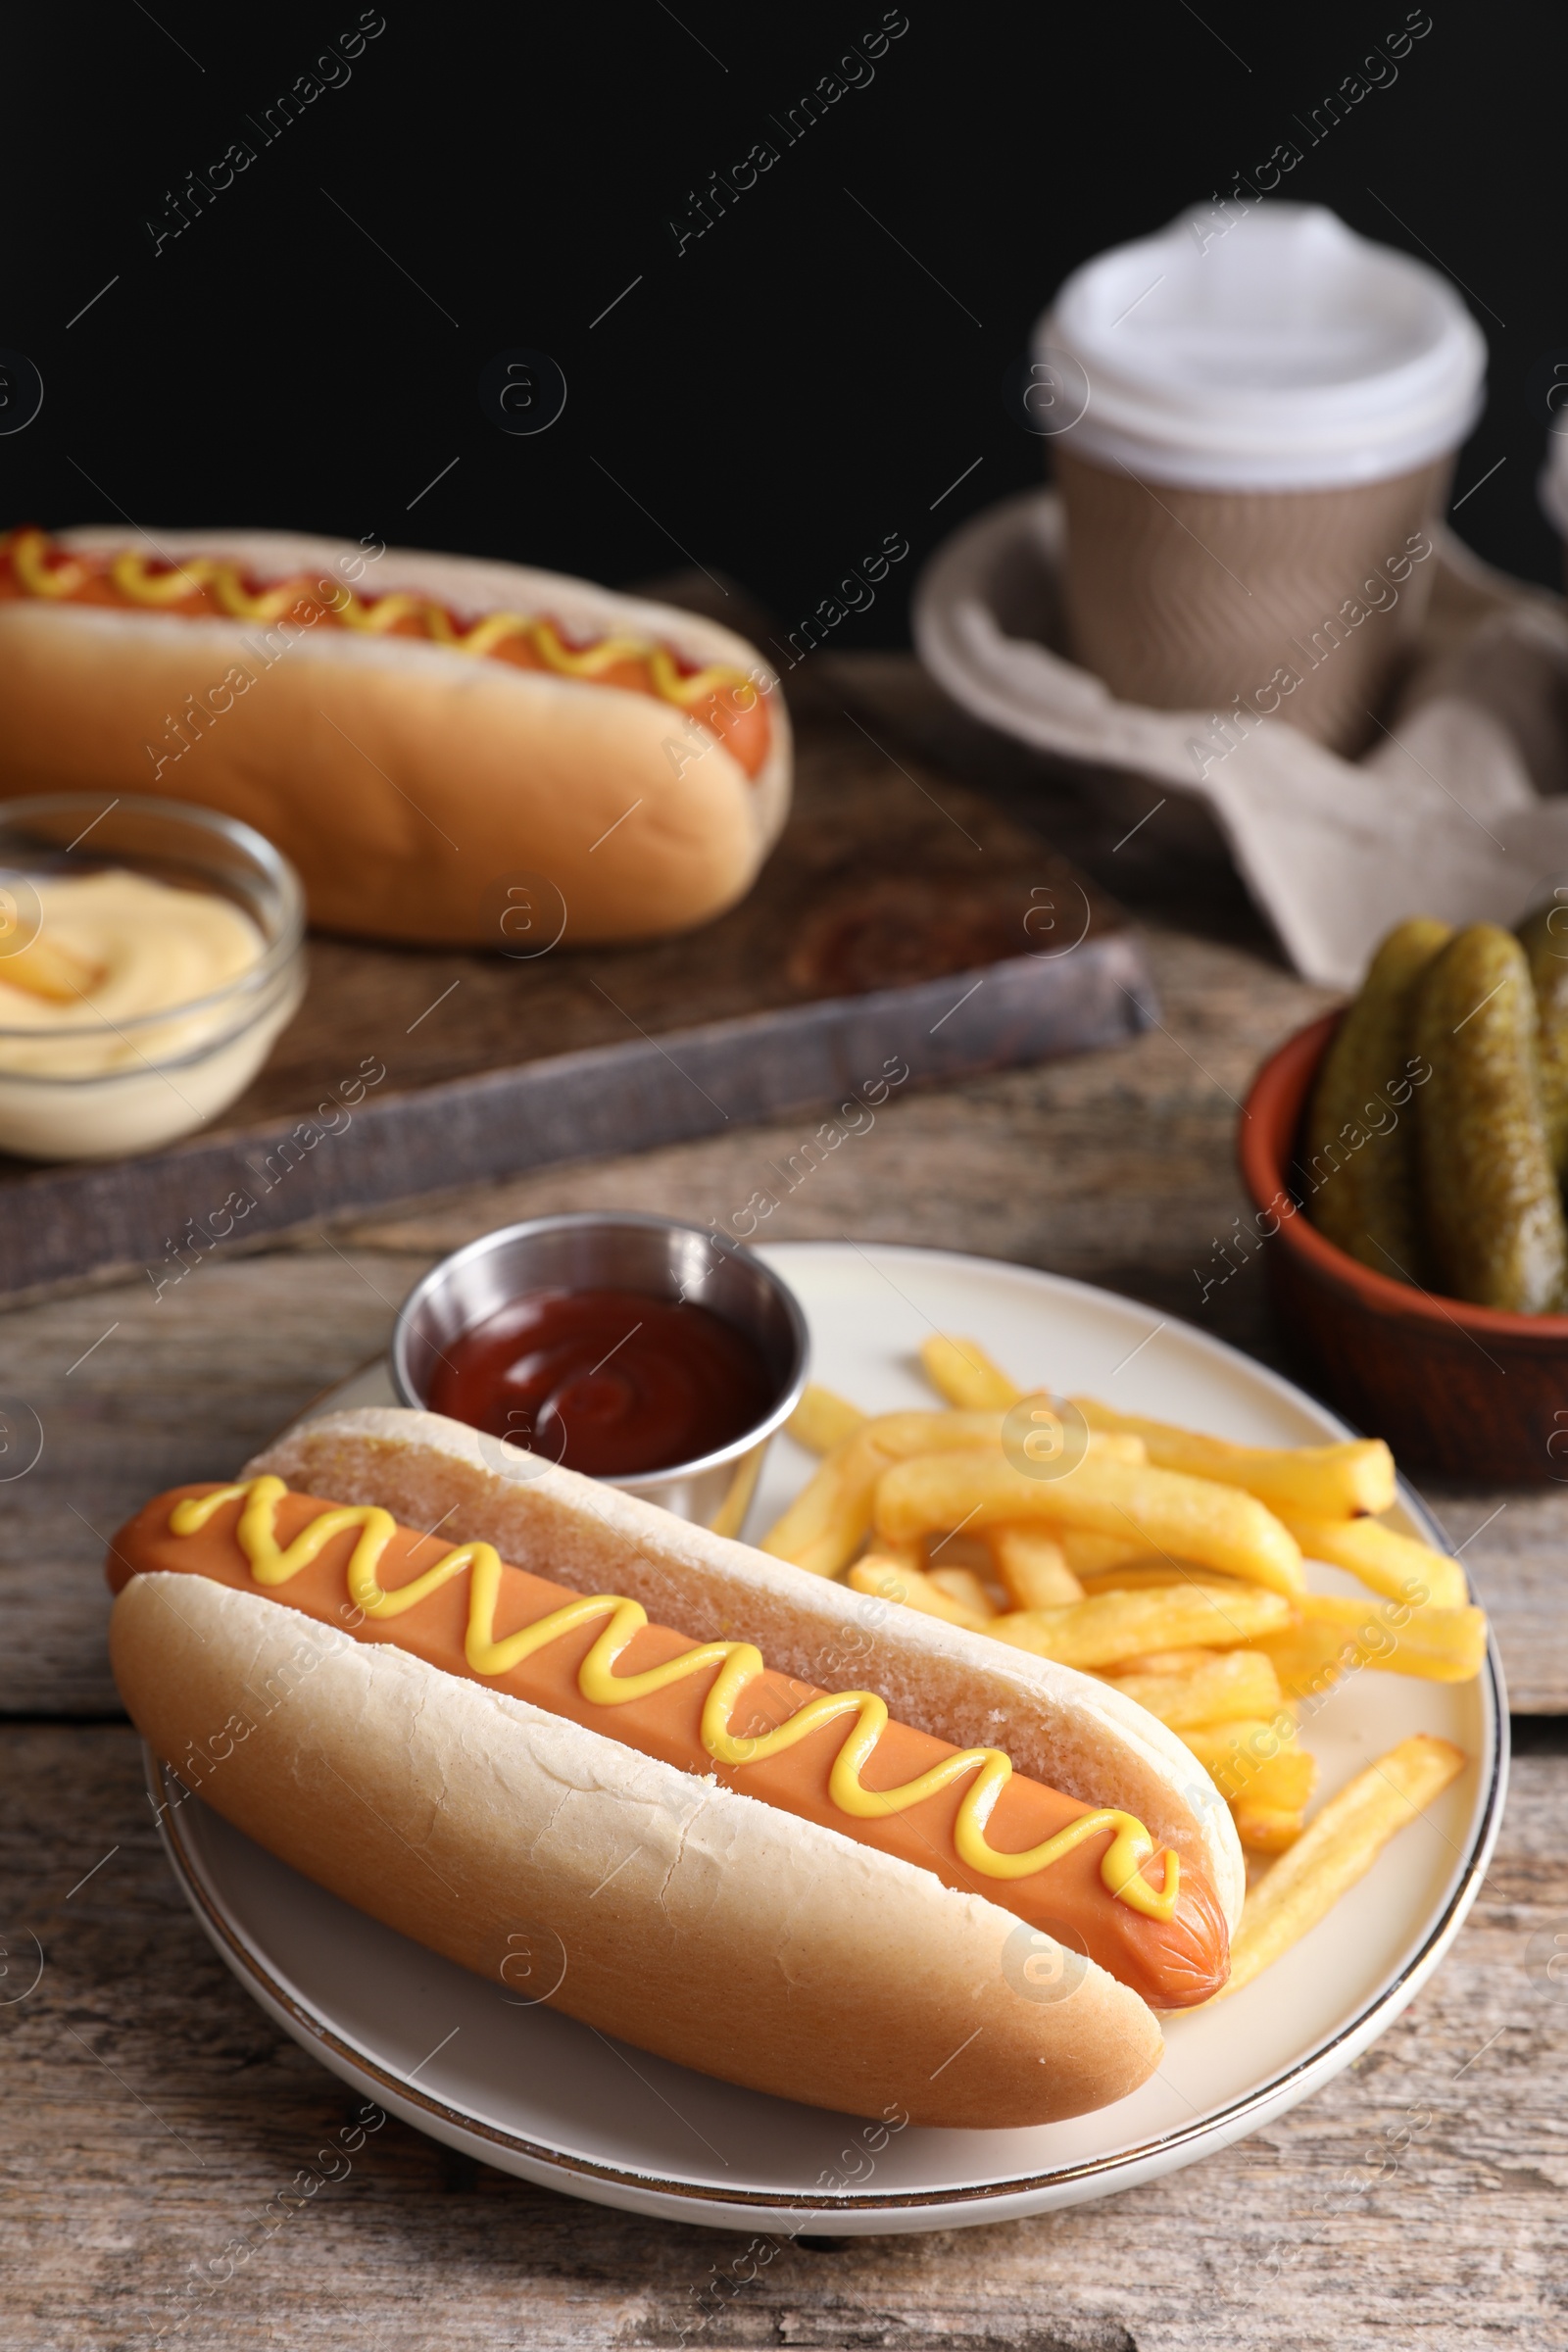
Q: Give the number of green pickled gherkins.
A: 3